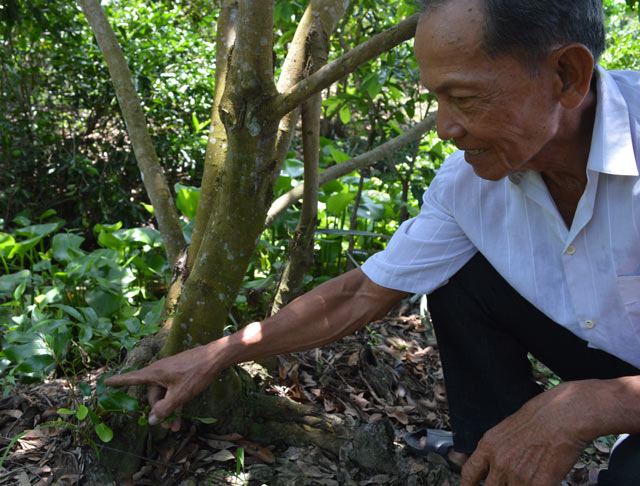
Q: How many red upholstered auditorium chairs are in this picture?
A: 0